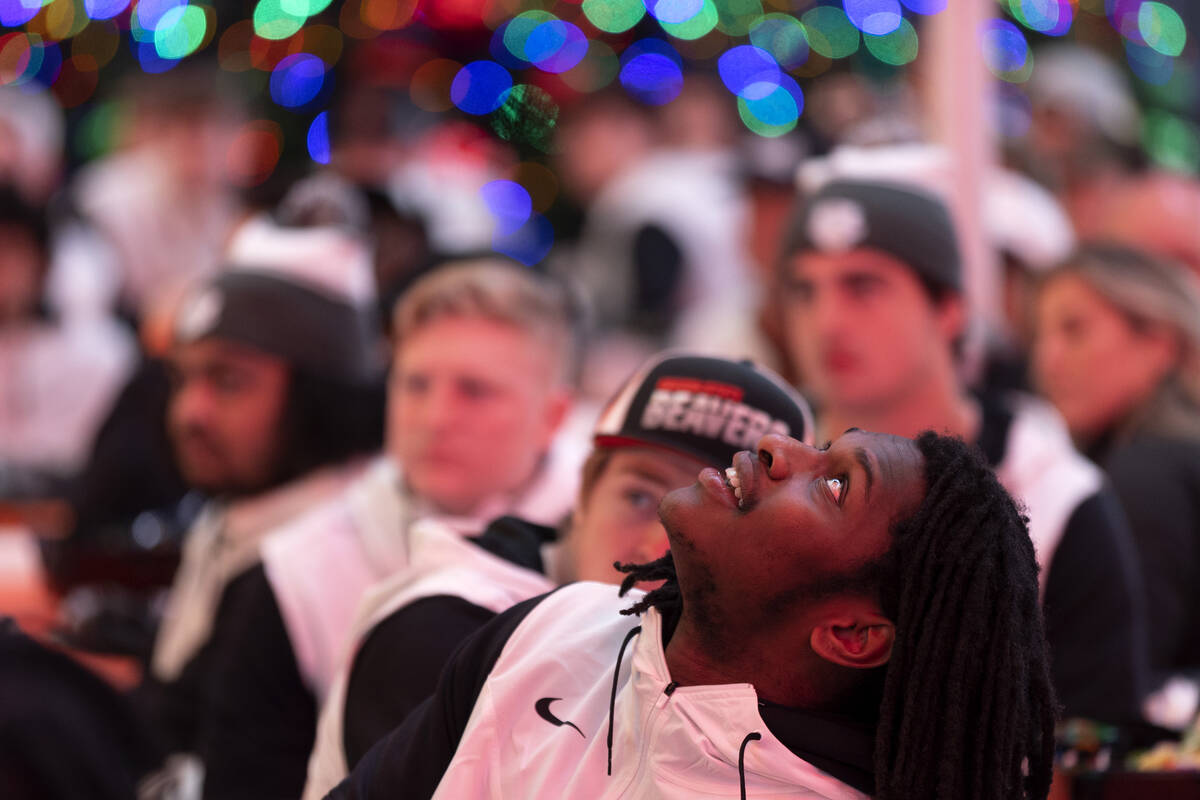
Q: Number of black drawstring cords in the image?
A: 2